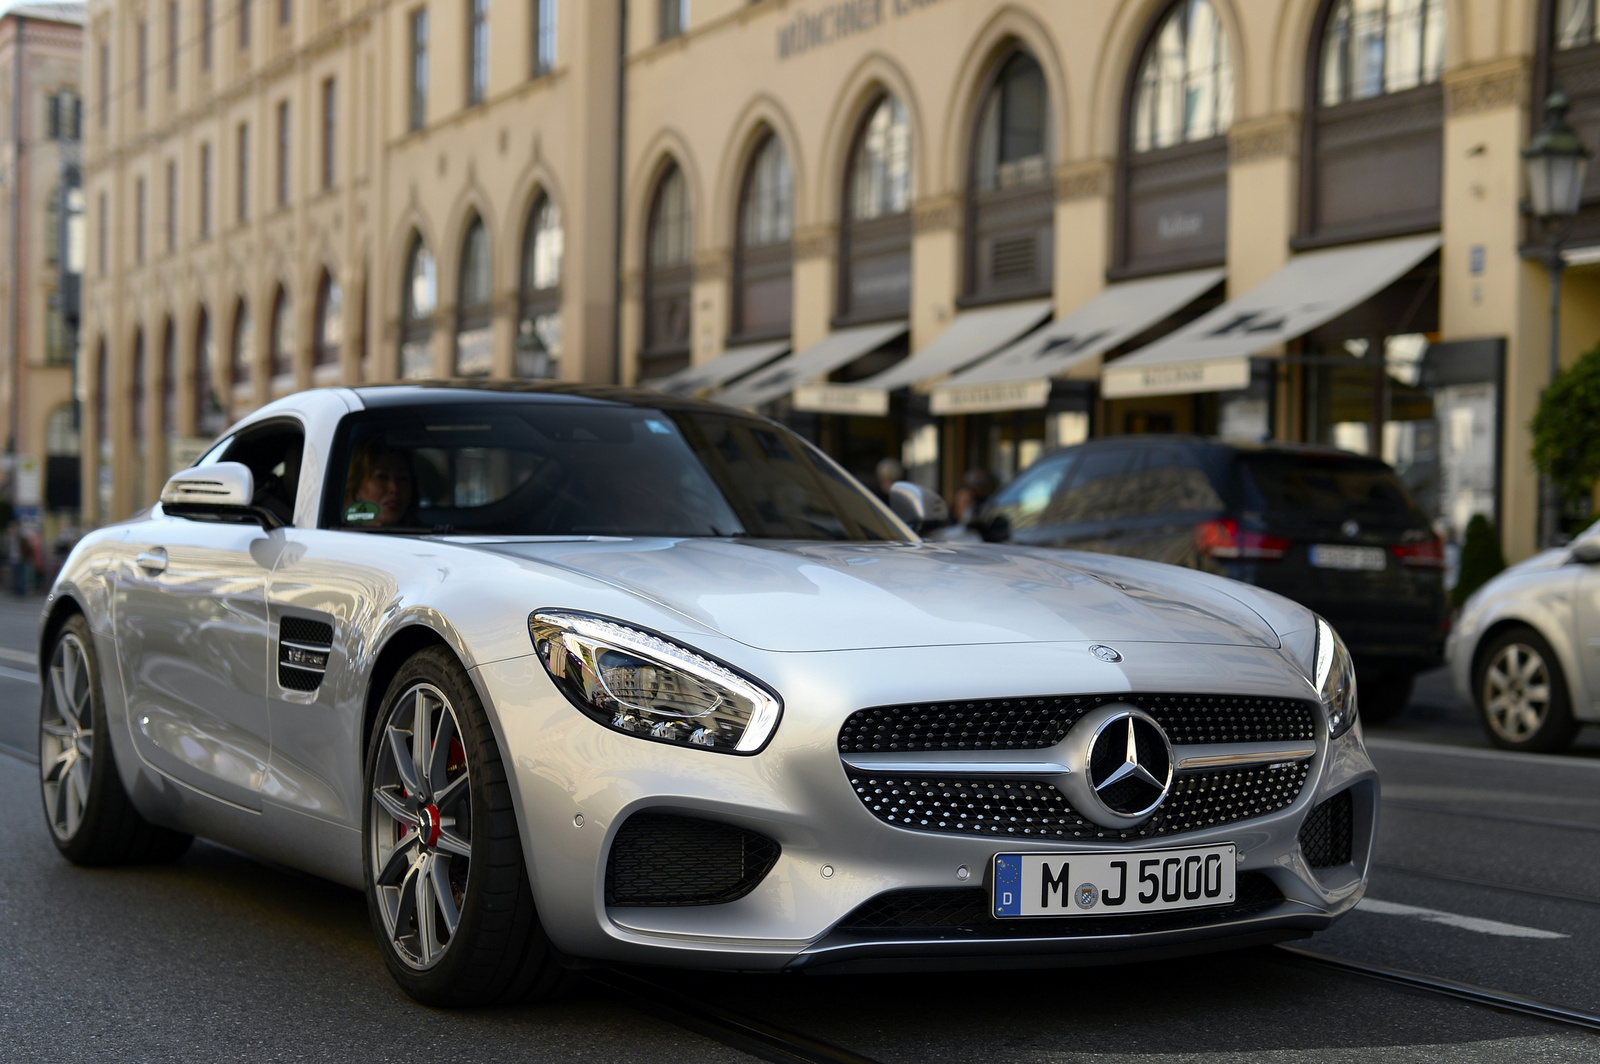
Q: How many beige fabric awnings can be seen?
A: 5